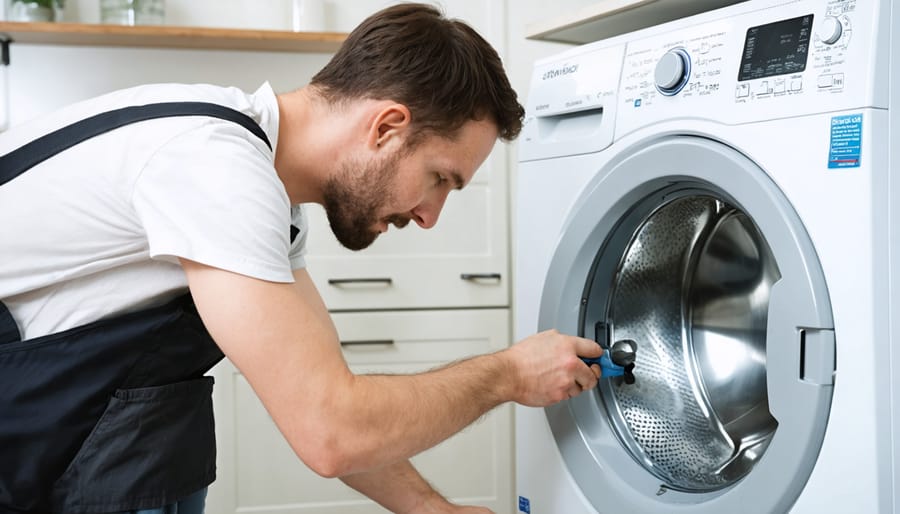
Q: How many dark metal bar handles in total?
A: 3